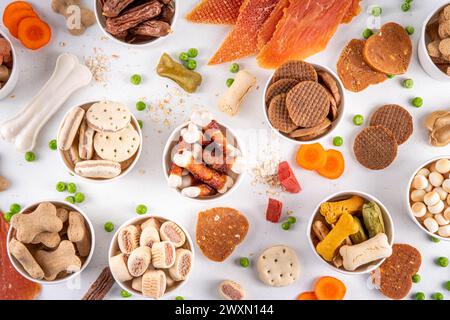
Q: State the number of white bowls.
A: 10